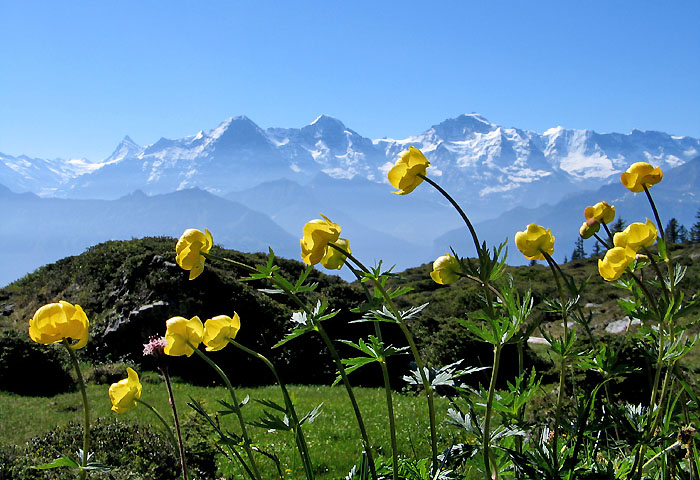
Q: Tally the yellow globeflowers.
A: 15